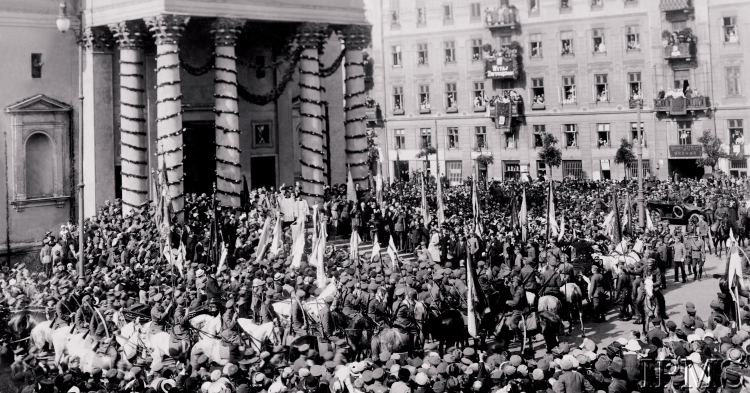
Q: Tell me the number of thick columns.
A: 5